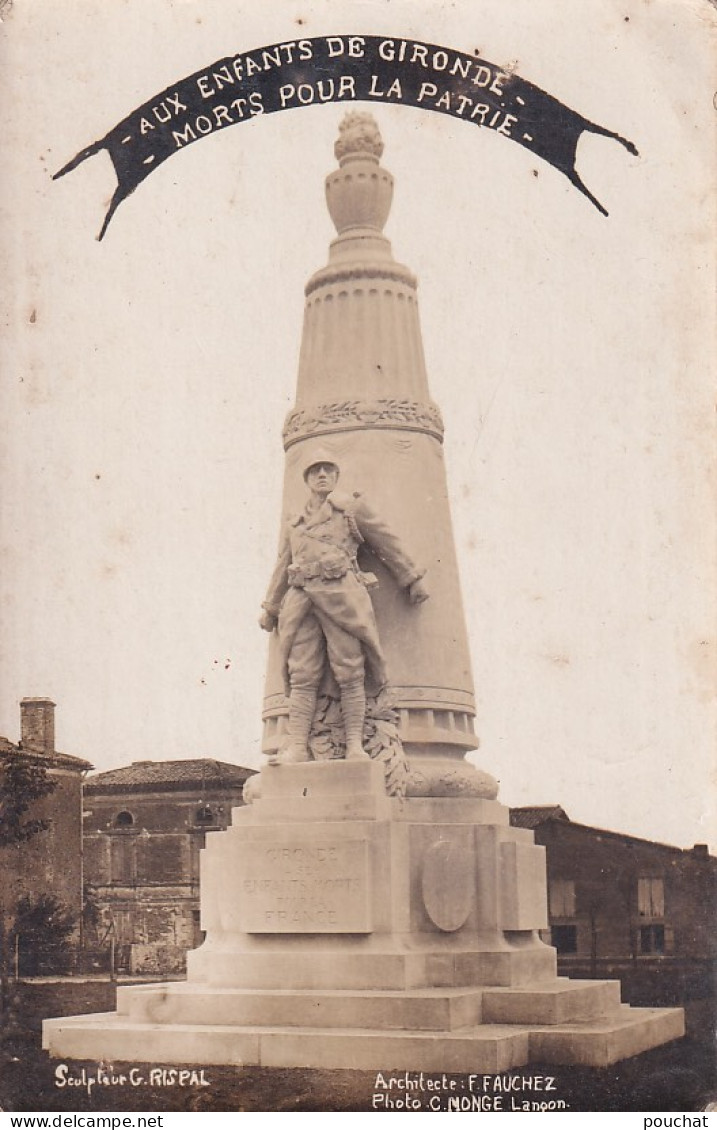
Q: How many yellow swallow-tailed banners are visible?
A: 0